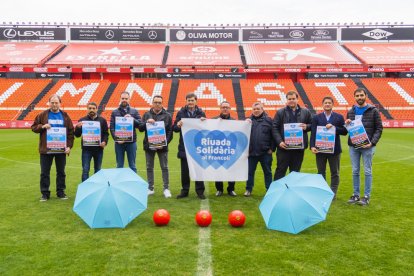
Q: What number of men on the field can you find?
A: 10